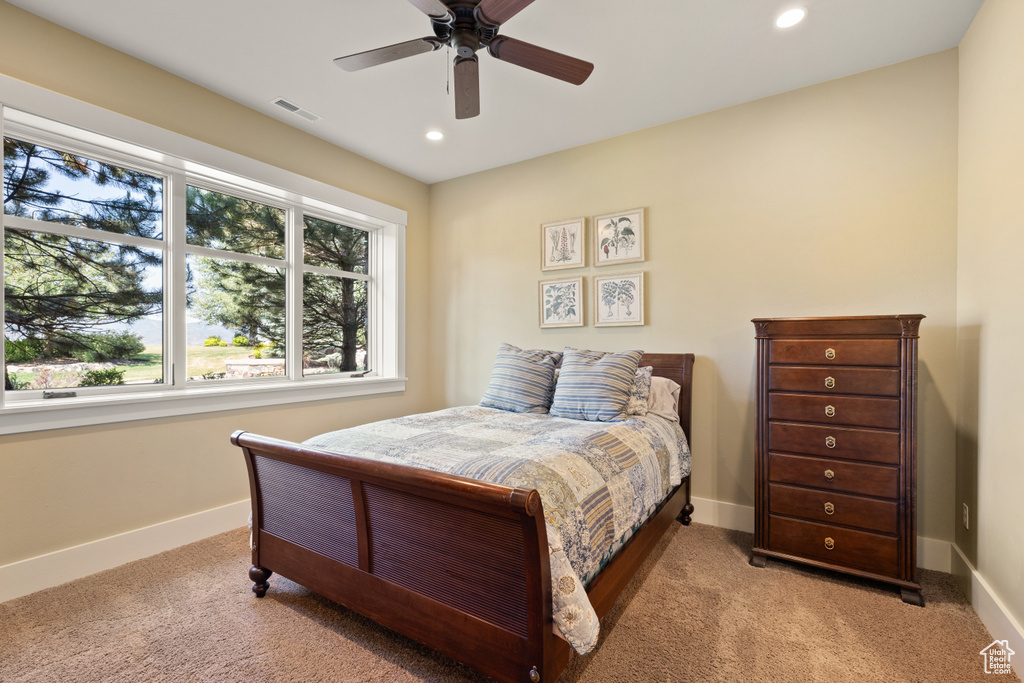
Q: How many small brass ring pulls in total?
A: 7